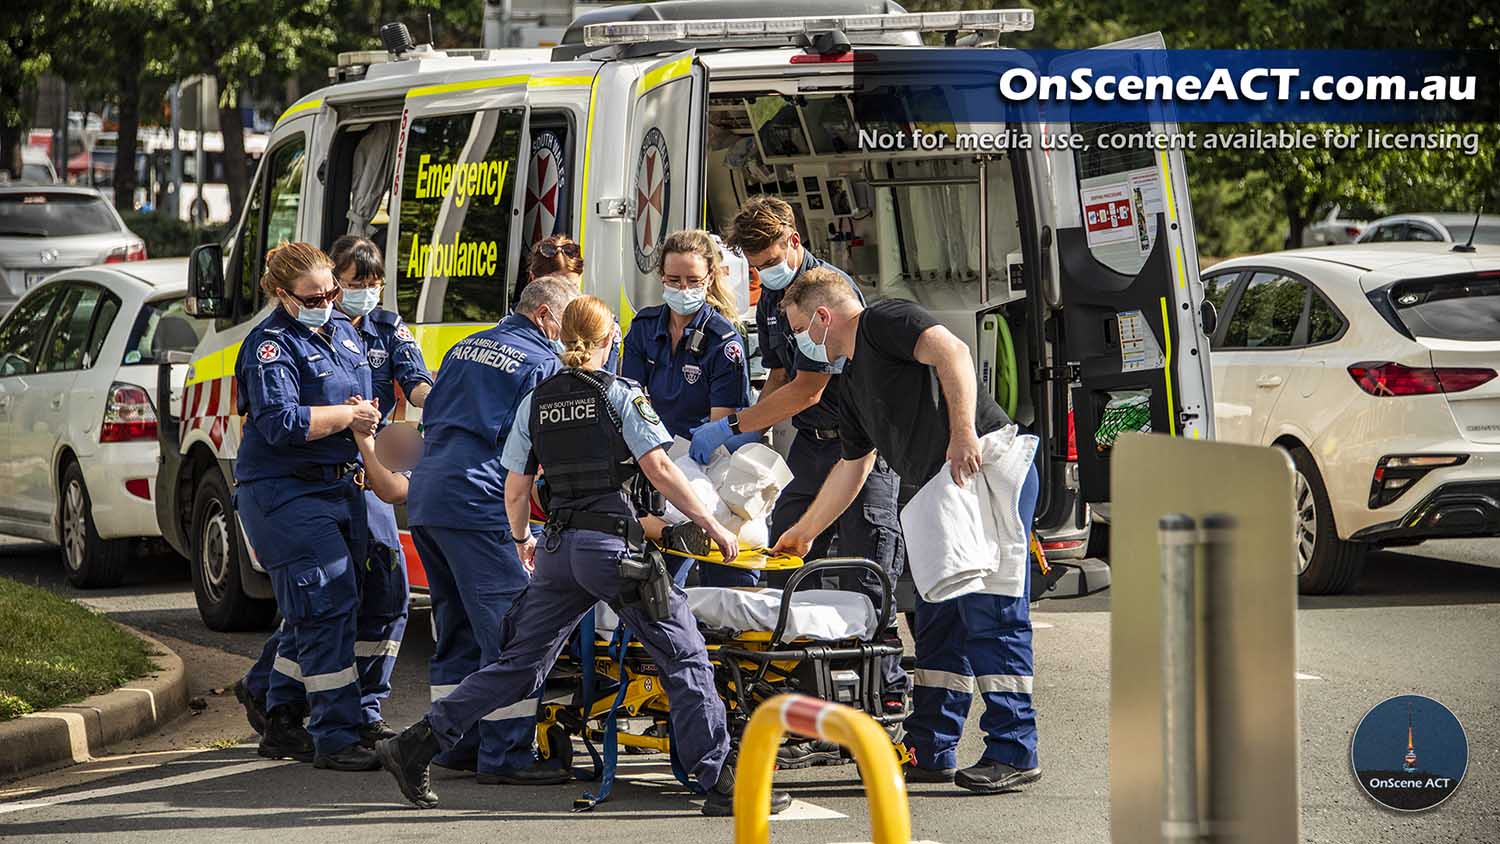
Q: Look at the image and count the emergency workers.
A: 8